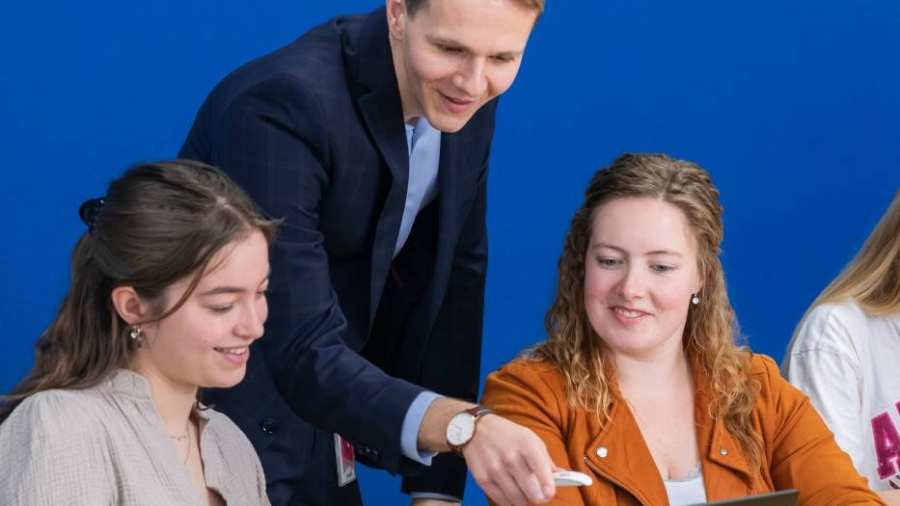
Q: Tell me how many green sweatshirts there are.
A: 0